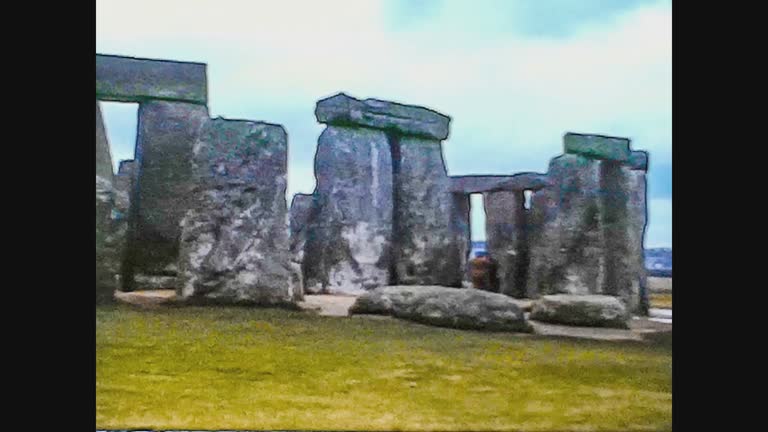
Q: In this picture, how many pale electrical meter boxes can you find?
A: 0